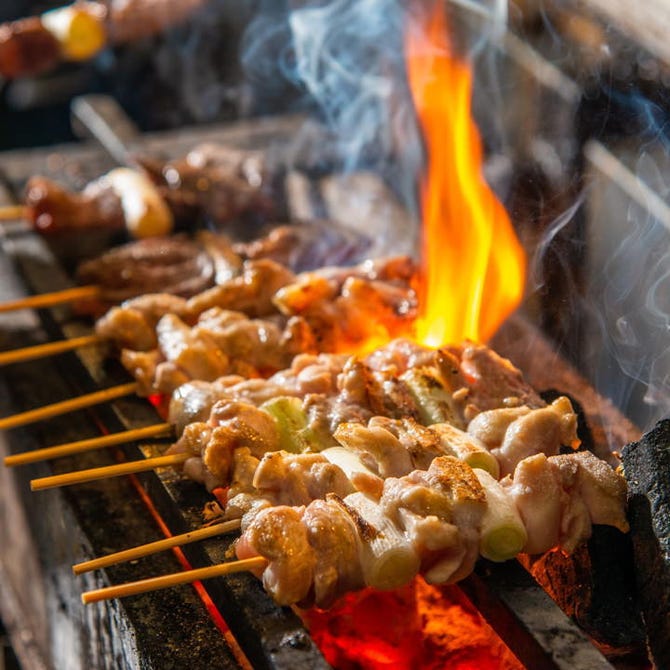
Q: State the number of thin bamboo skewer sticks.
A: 8